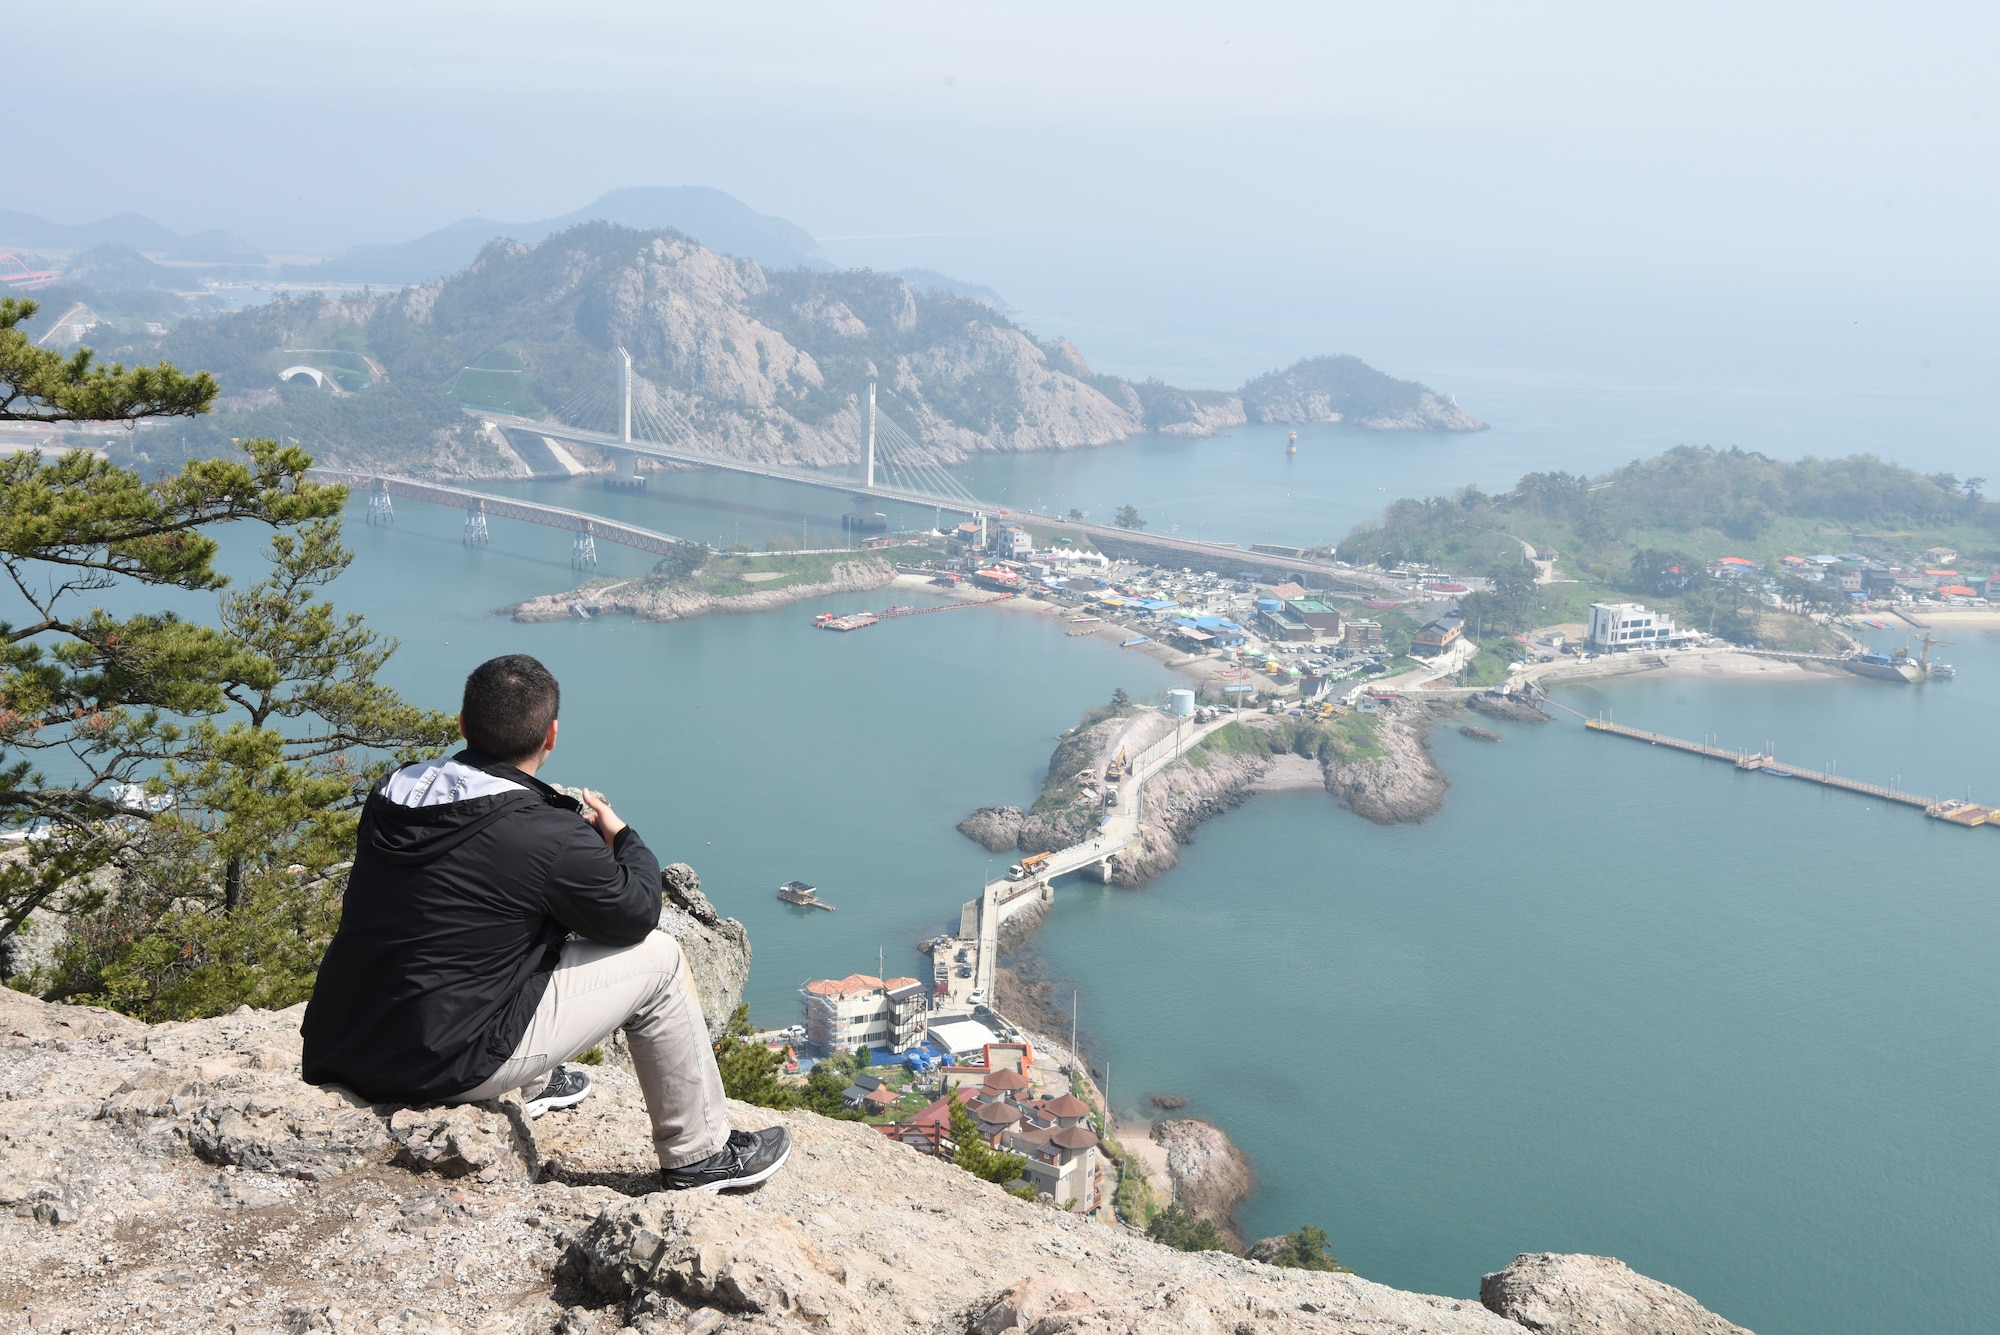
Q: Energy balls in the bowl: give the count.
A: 0